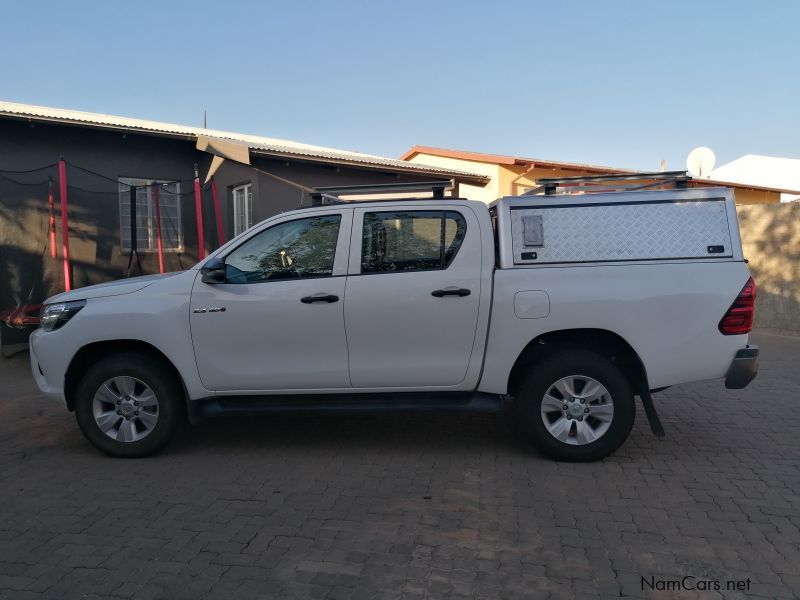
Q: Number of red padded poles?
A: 5